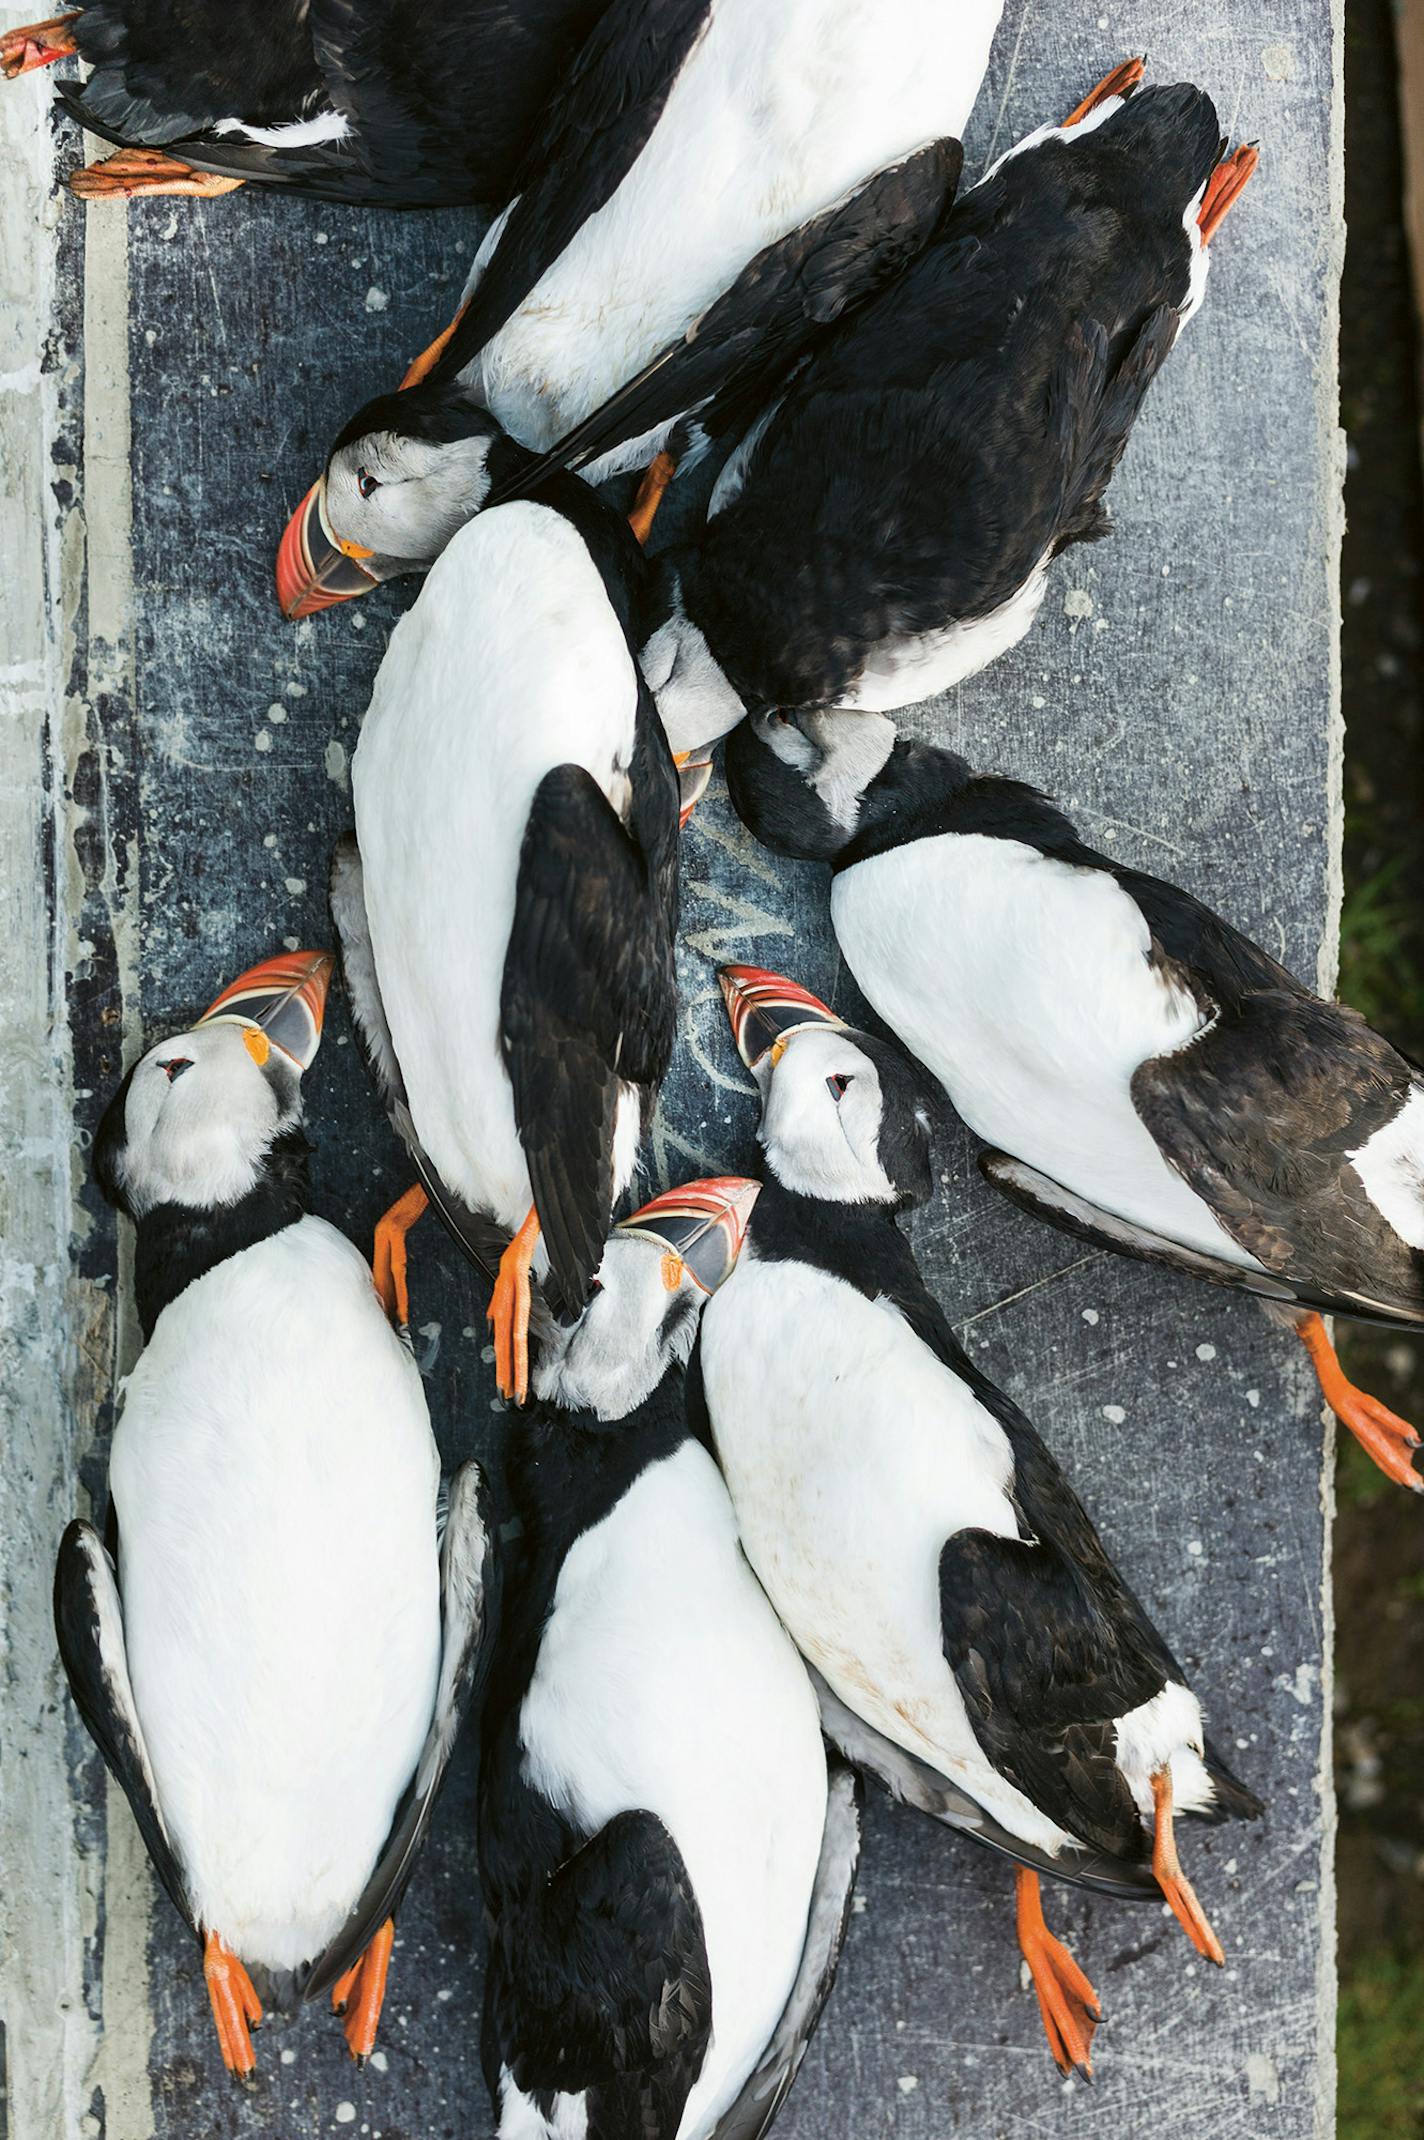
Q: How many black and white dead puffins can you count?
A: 8